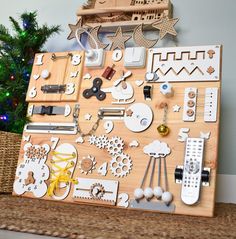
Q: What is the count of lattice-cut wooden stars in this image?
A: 3